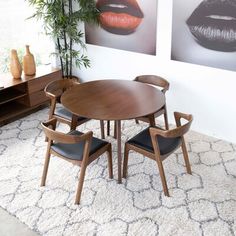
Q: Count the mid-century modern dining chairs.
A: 4